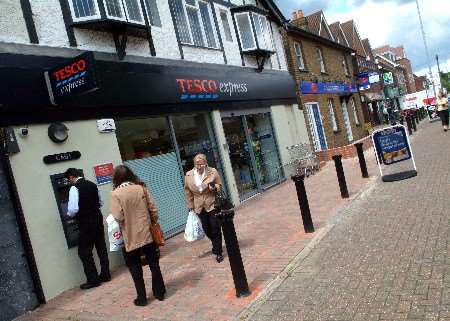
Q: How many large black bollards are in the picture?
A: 4